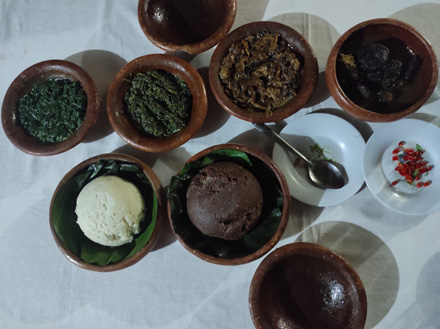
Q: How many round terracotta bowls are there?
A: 8